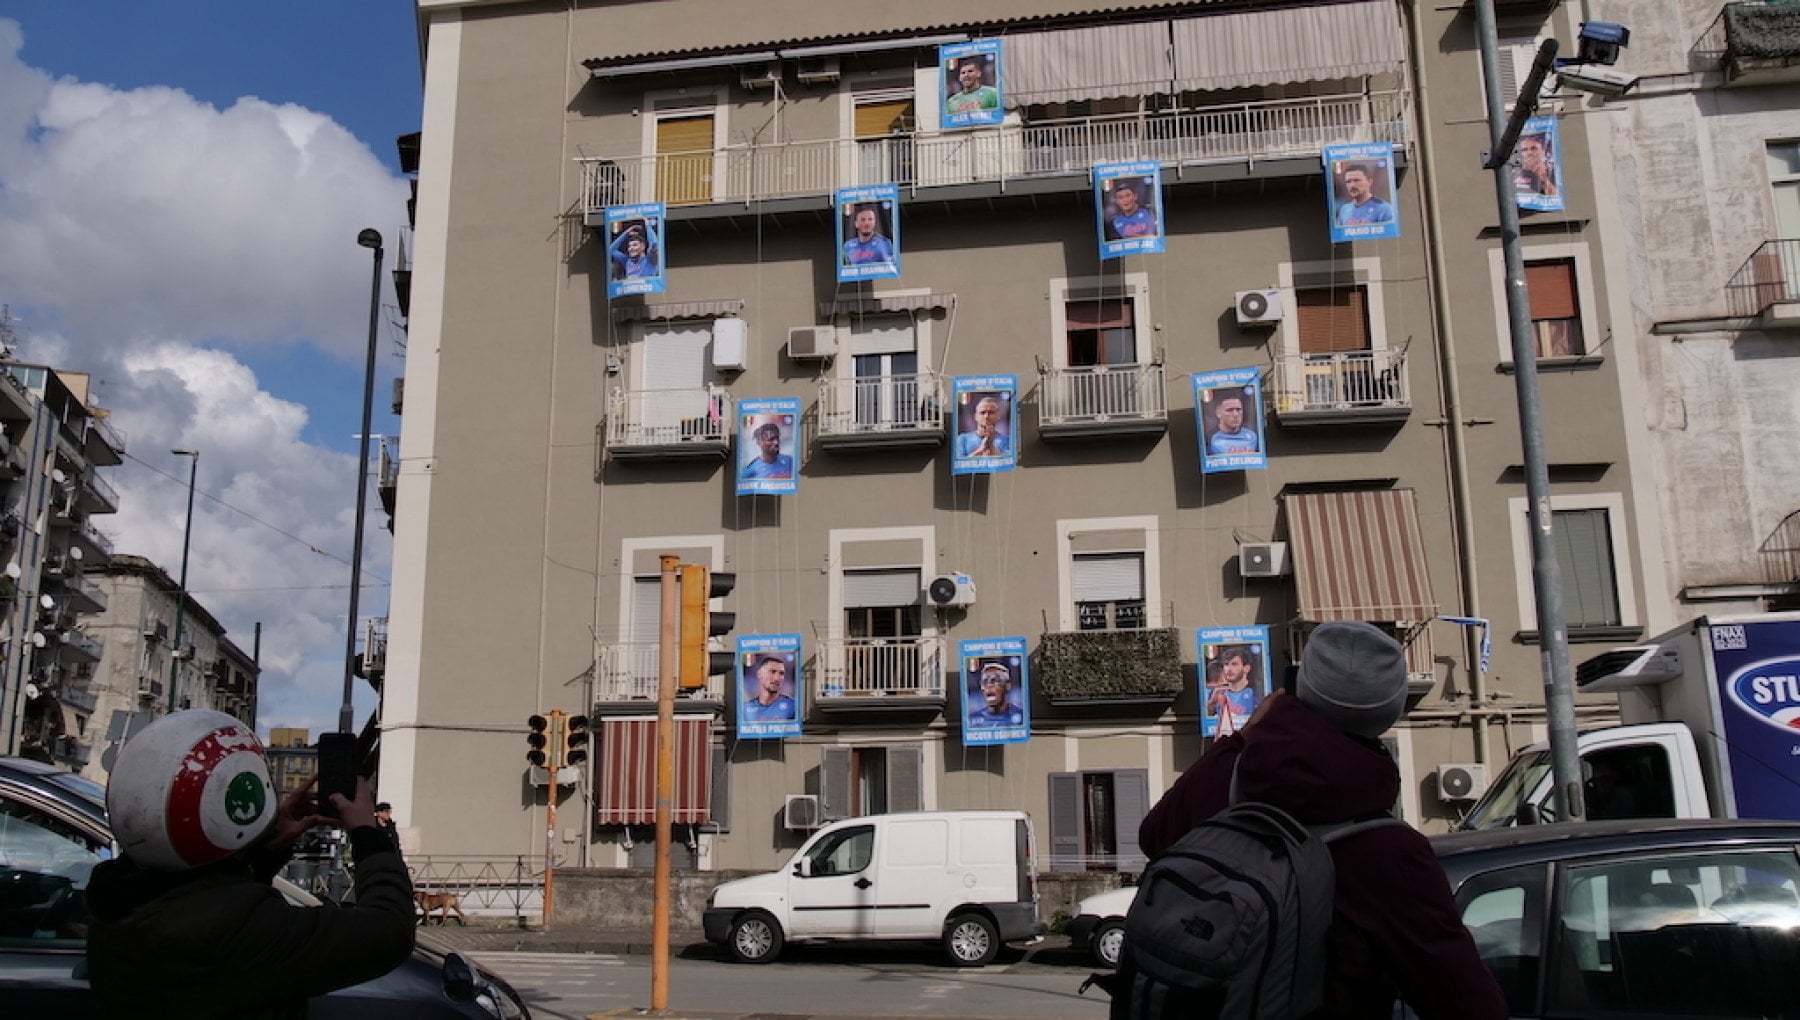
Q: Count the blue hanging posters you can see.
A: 12